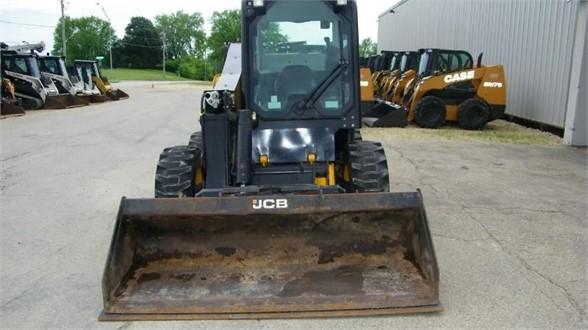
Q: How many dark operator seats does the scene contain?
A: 1